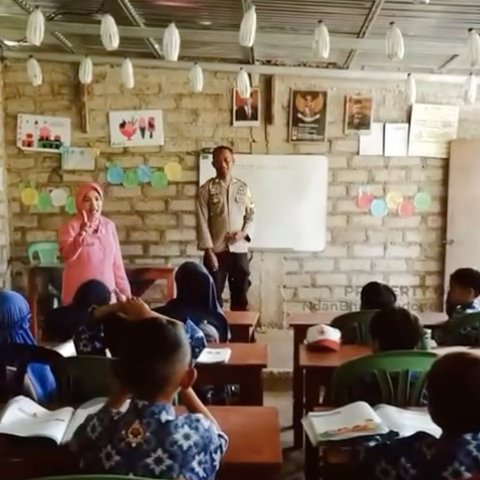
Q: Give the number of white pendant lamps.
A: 14